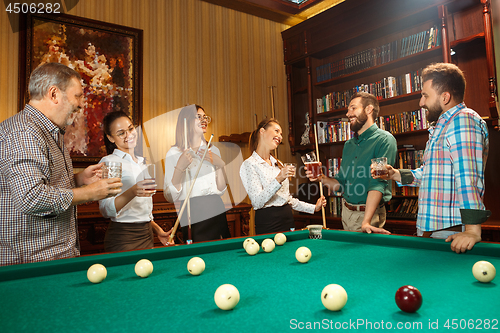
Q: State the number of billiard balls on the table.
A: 12